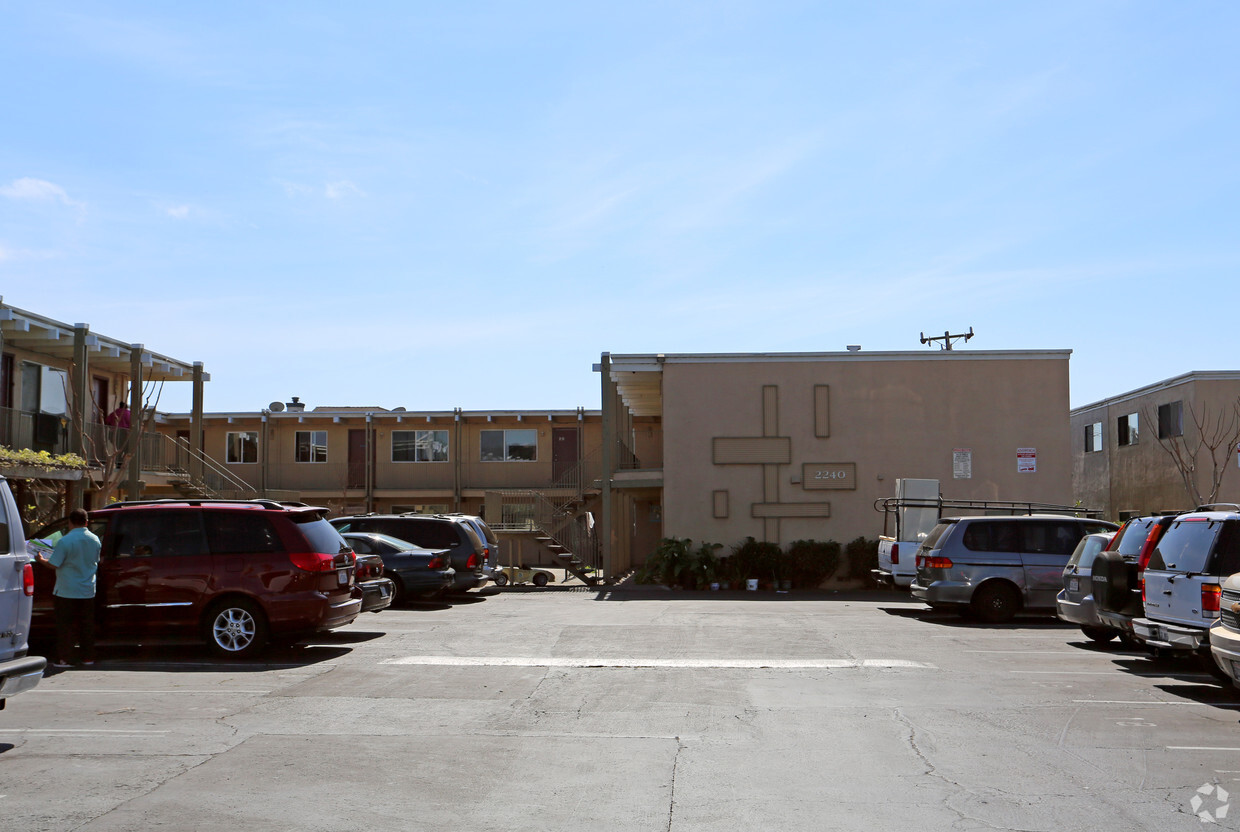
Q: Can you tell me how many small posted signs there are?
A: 2